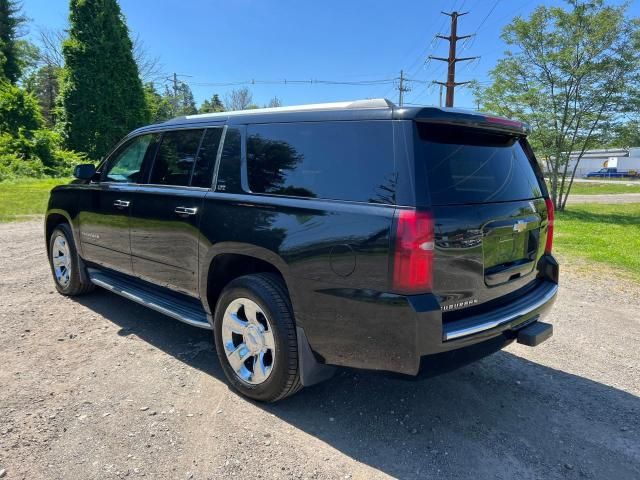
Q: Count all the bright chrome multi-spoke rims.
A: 2